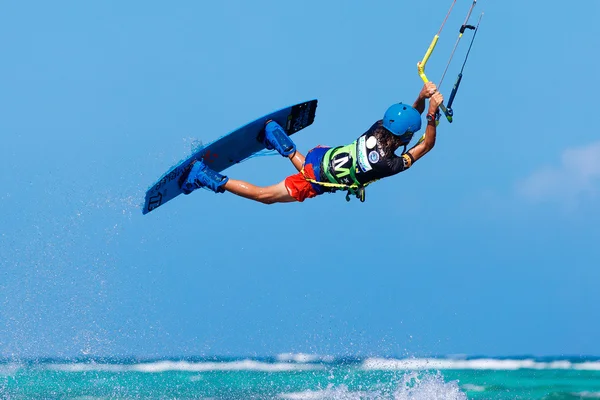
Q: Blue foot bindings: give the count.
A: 2